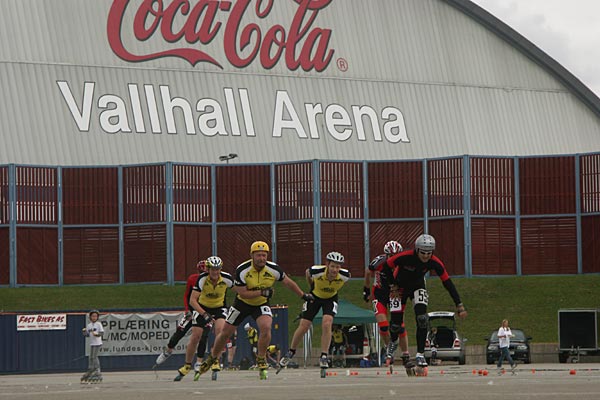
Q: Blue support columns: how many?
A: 12